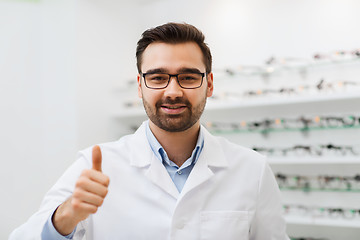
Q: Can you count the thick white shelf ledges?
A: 3